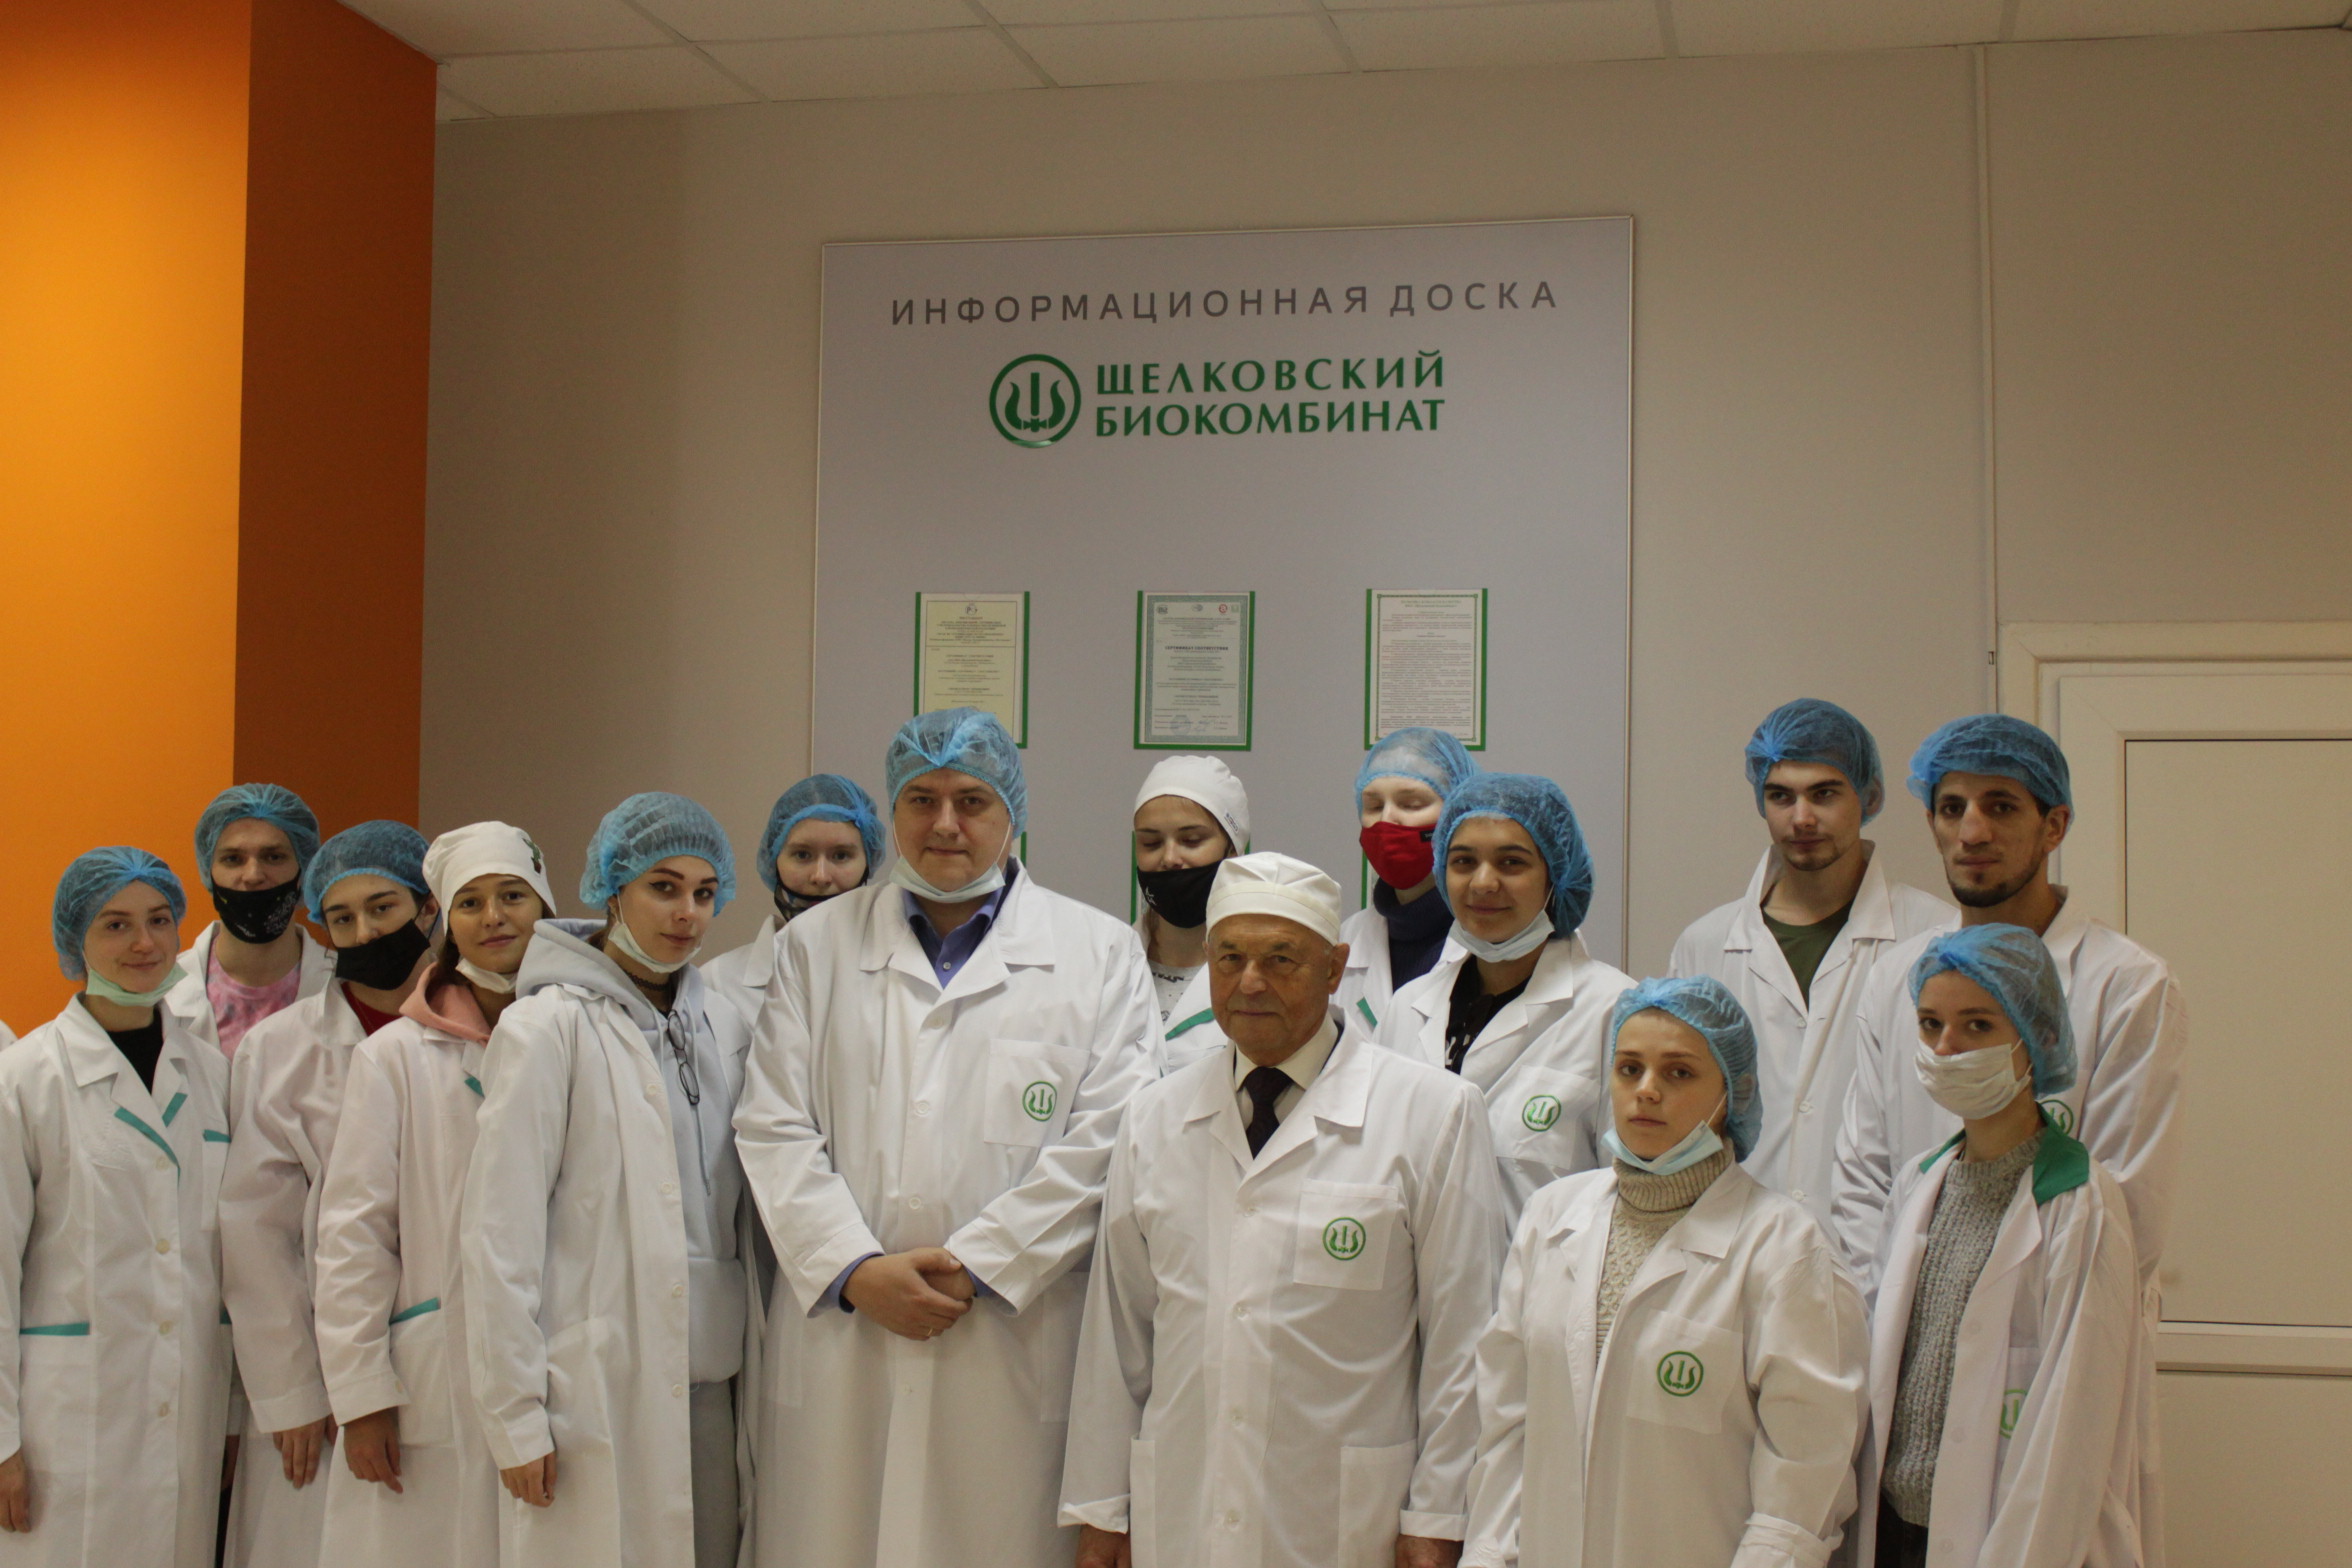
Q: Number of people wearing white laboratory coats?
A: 15